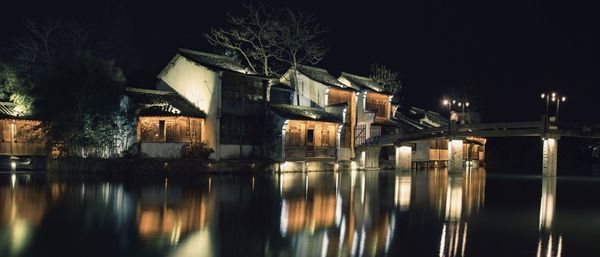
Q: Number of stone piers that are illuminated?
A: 3